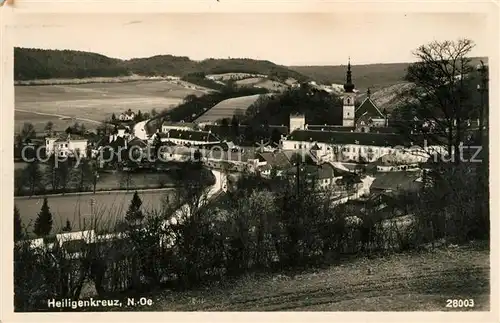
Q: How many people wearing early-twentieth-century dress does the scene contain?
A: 0